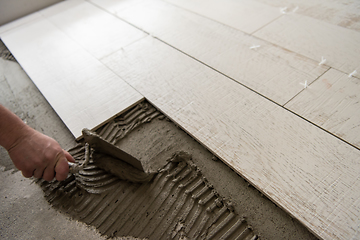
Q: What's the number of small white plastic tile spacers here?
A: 6